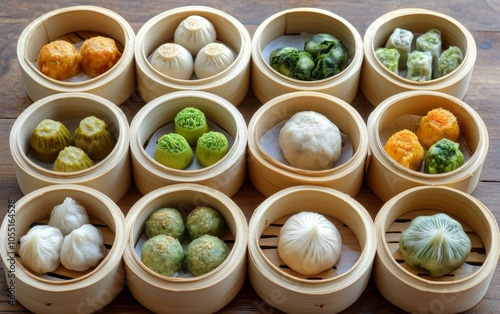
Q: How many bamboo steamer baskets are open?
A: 12